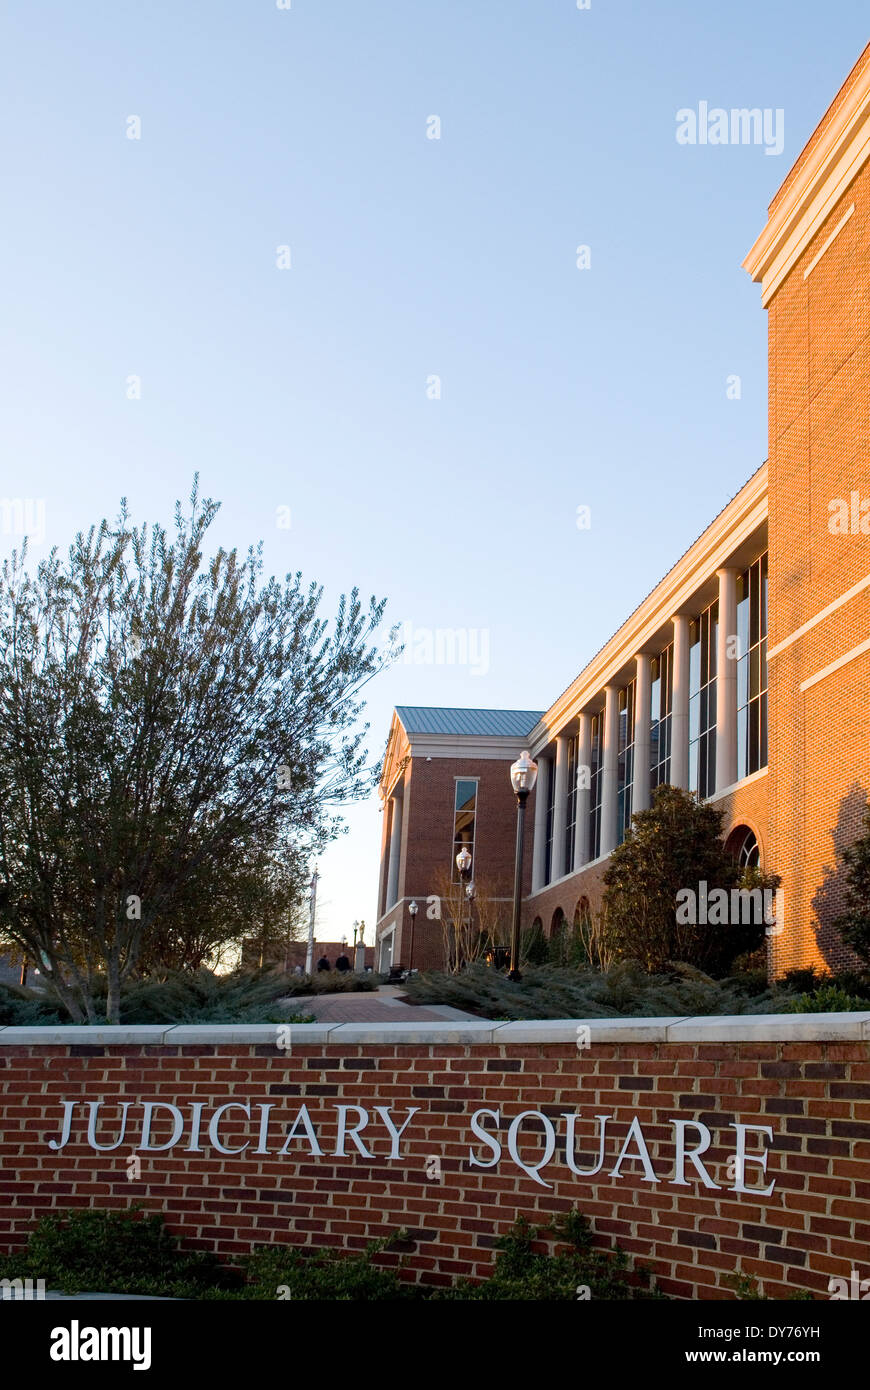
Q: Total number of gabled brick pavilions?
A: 1